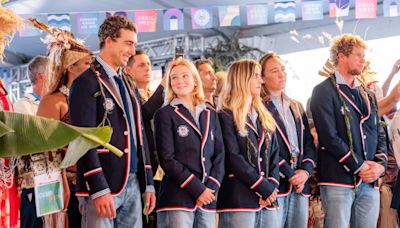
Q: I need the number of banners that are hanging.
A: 14